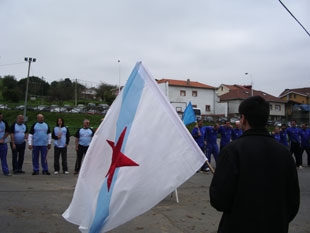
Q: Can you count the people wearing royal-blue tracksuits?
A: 8